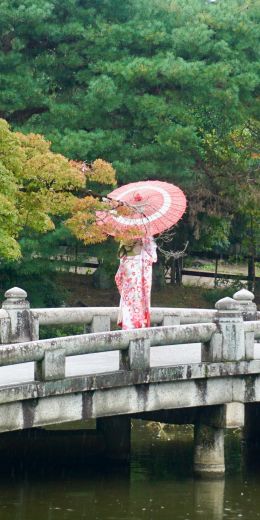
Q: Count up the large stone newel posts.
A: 3